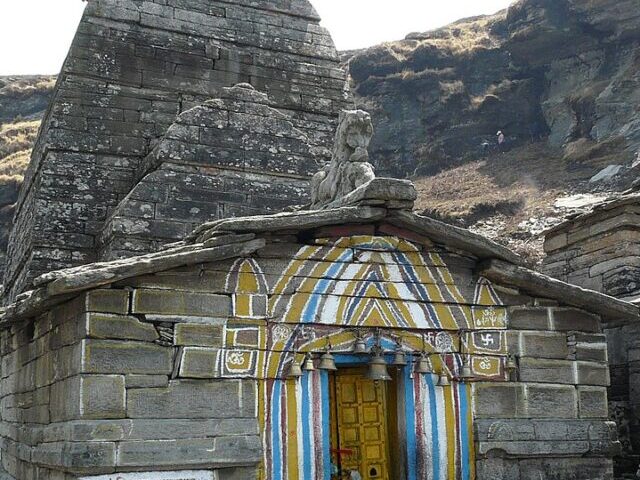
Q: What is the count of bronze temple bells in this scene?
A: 10